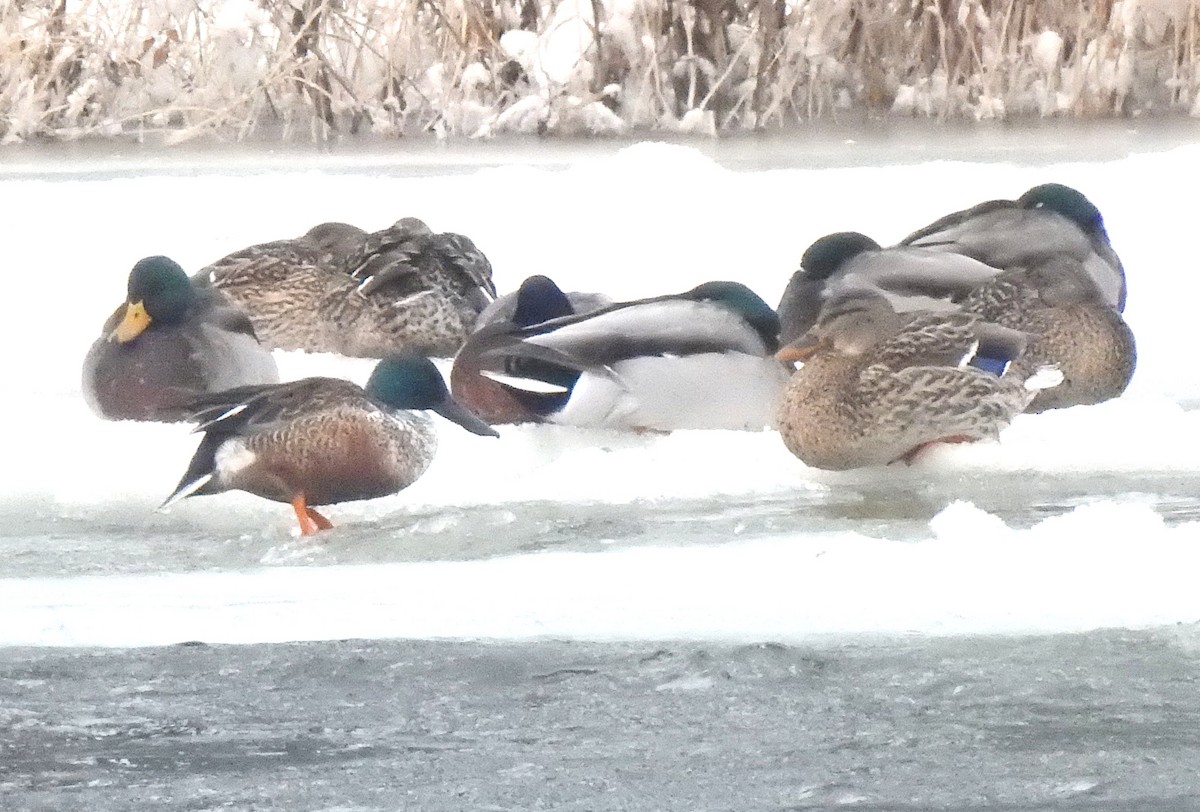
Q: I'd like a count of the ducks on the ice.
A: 10